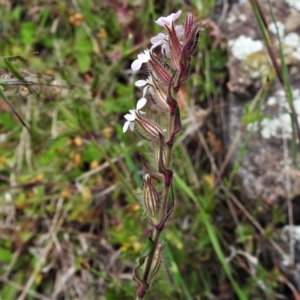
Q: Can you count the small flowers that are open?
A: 5